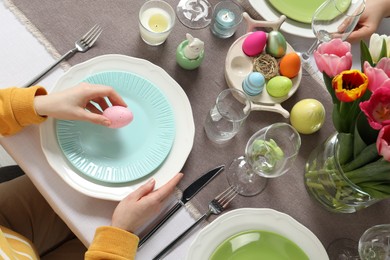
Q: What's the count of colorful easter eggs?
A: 7